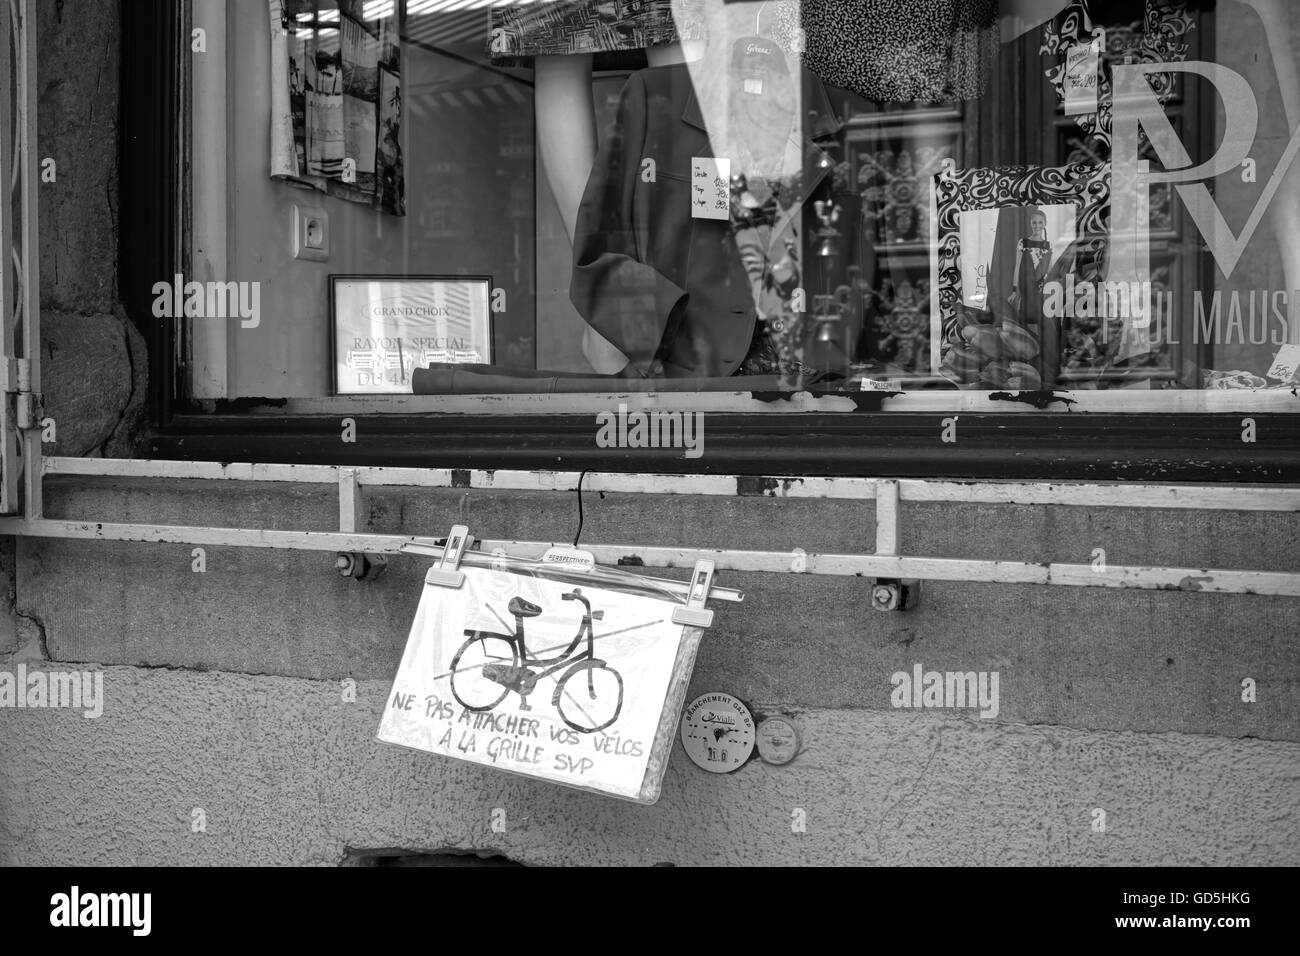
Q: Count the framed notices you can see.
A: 1